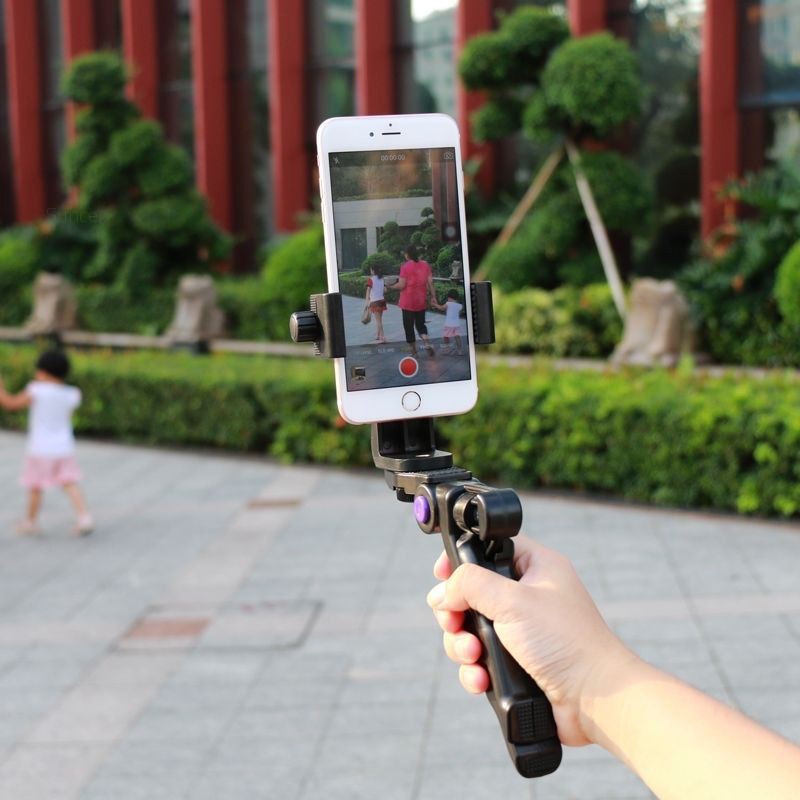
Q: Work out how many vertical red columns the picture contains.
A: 9